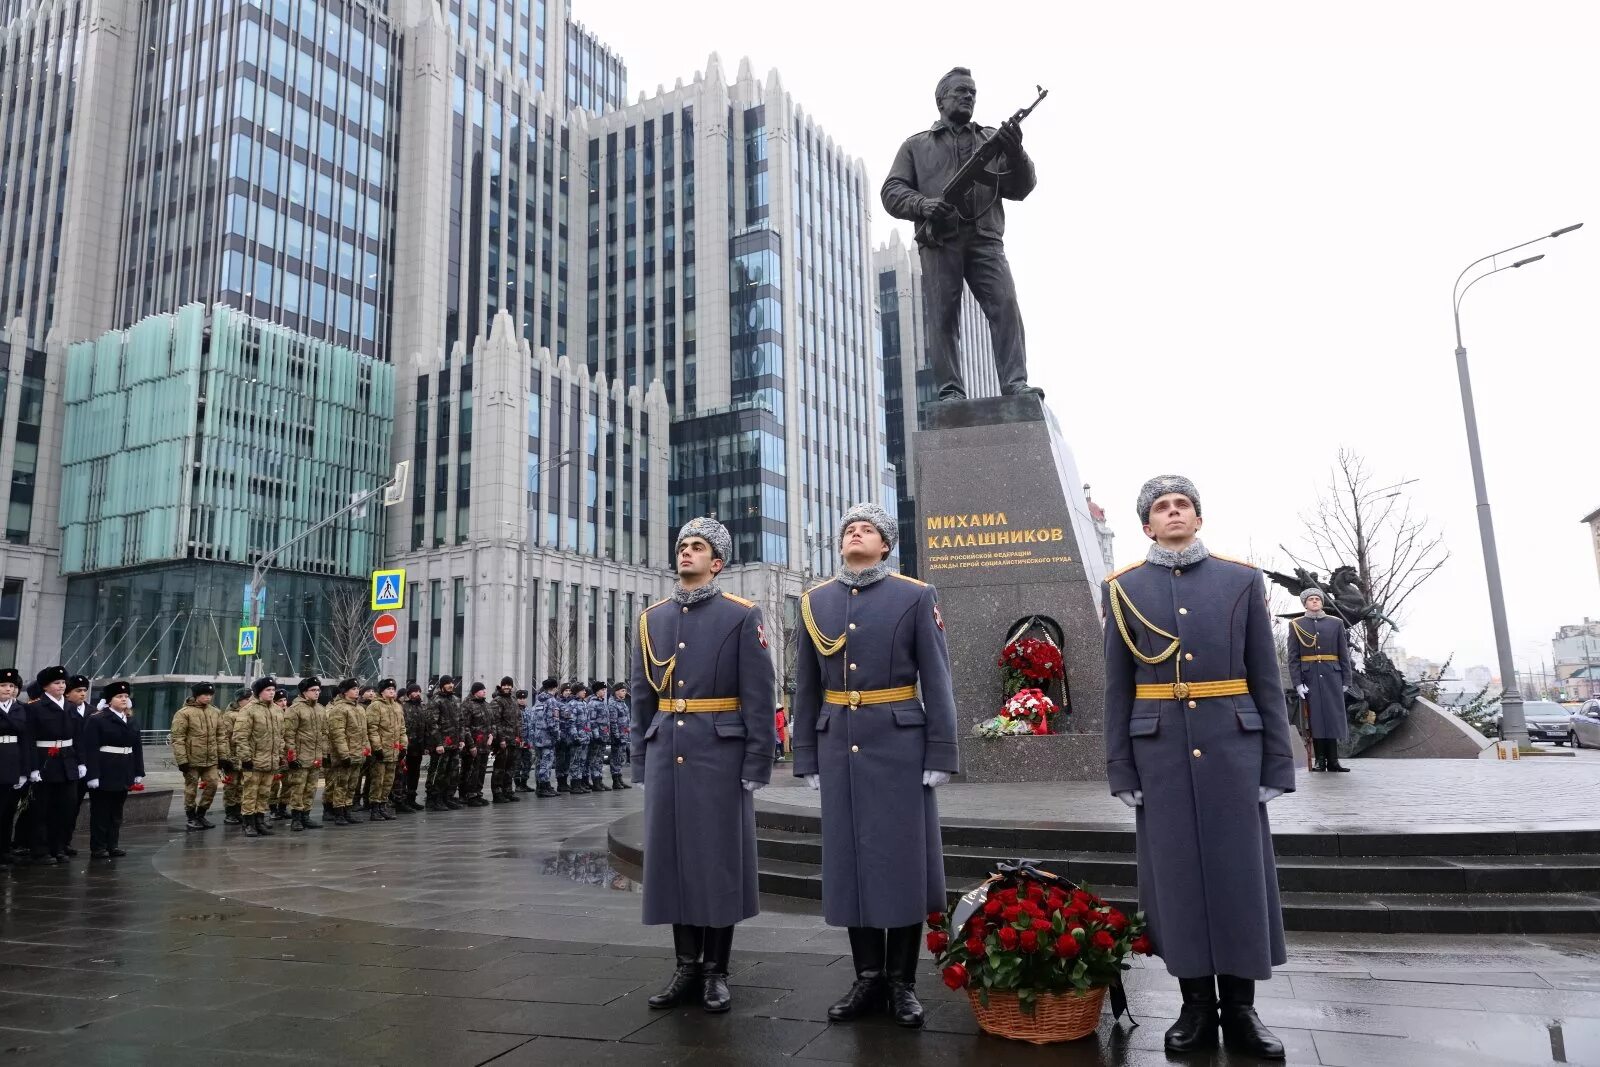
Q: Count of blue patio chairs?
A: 0